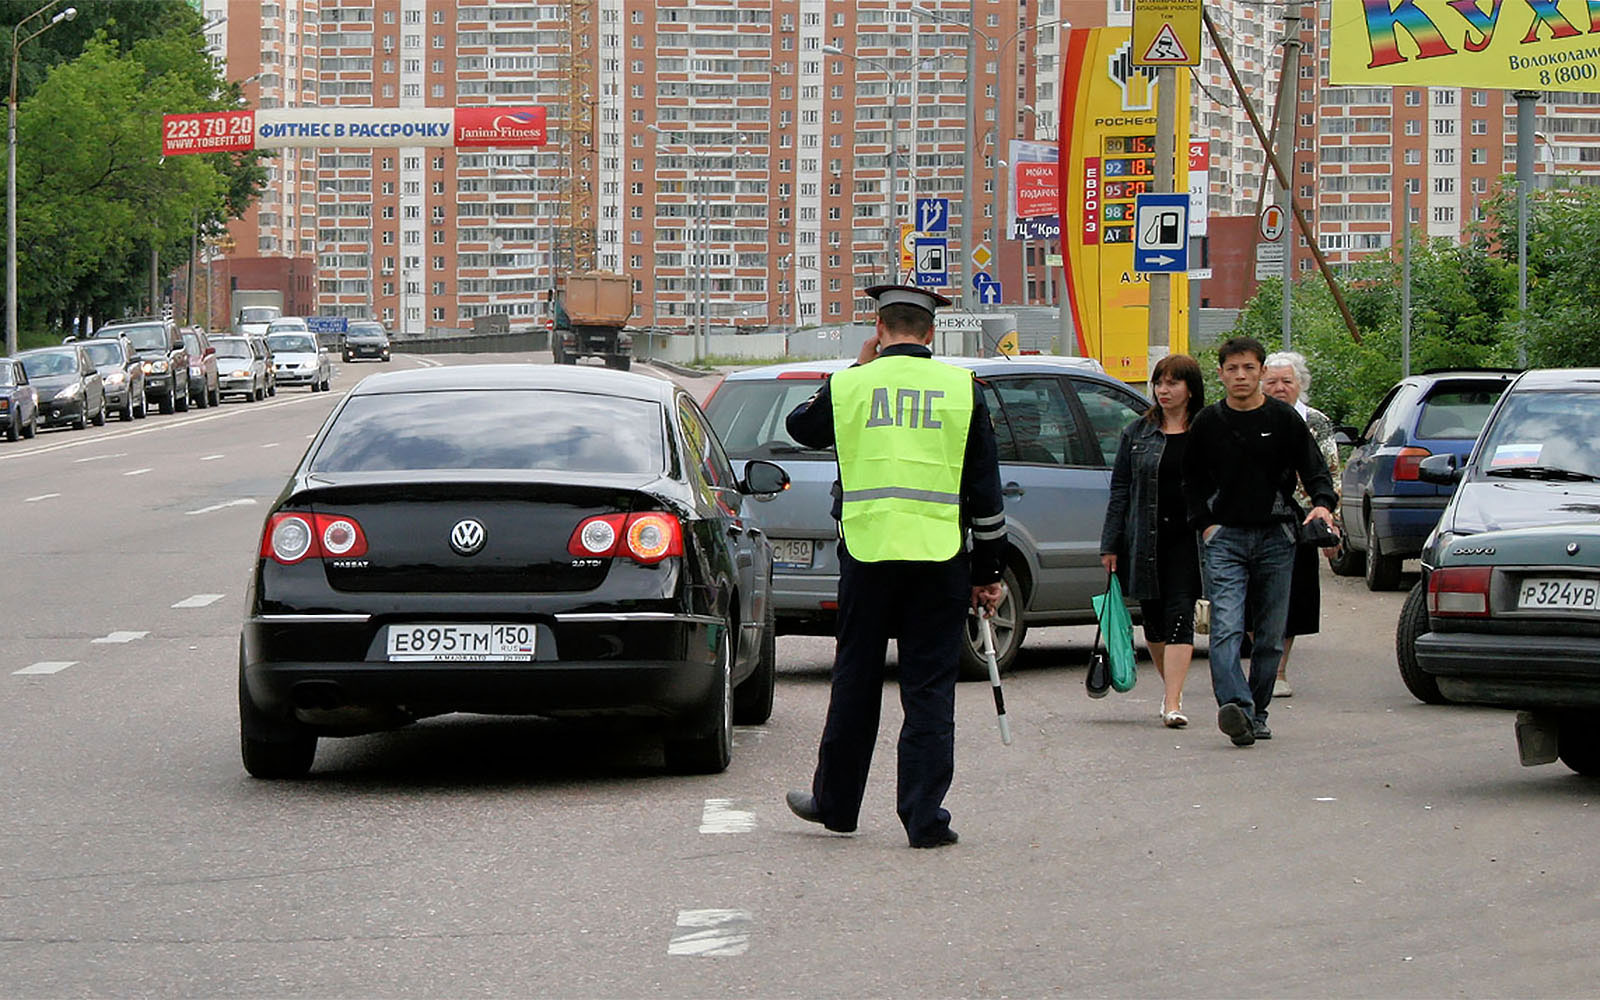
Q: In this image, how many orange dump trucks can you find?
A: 1